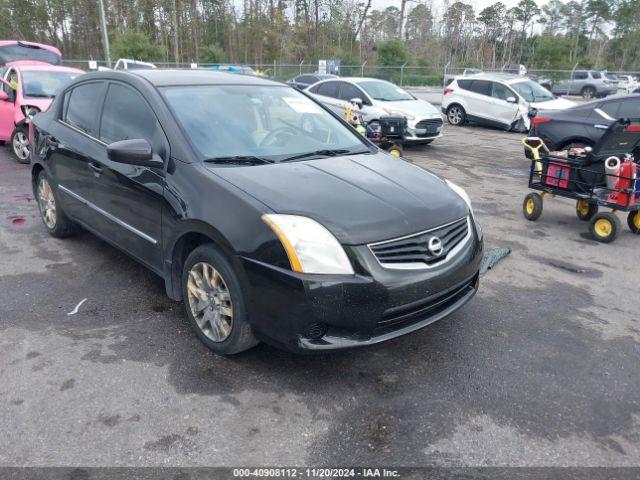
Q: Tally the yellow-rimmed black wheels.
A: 5